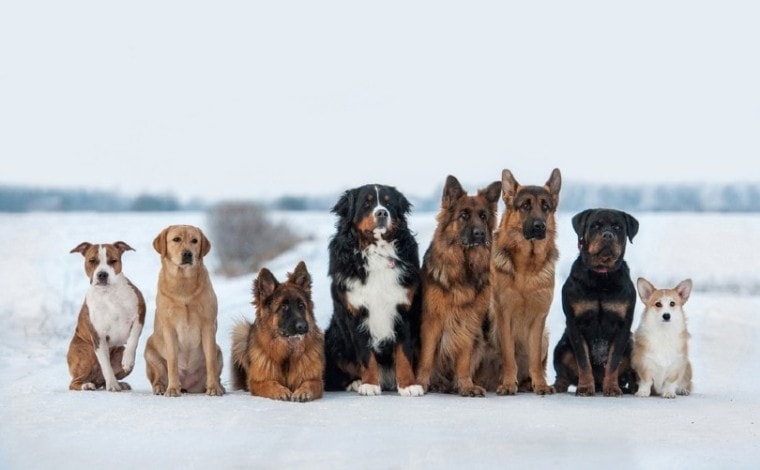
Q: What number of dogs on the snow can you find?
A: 8